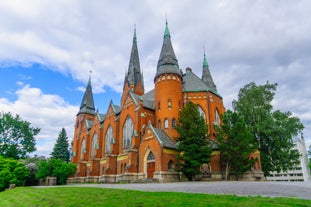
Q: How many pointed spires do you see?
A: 4